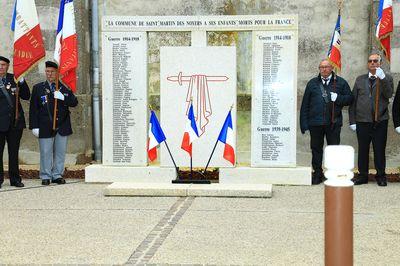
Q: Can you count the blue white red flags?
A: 7